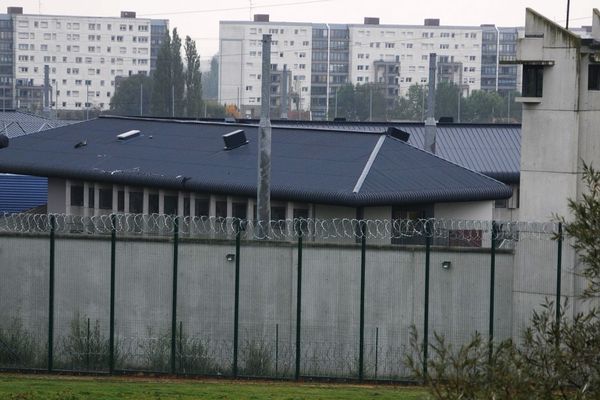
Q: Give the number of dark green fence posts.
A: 9